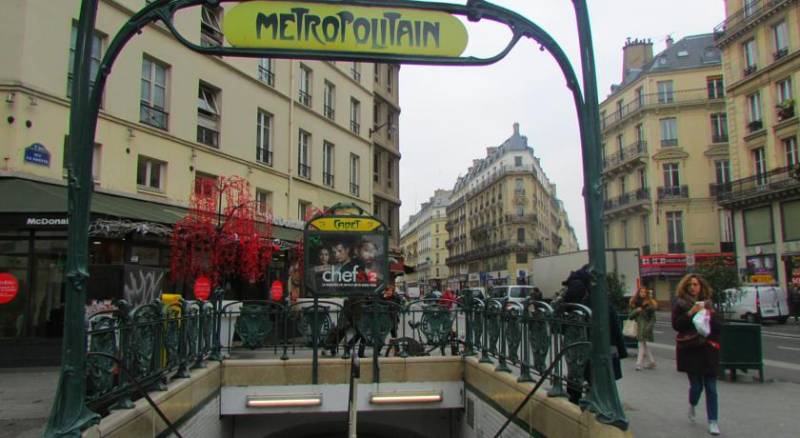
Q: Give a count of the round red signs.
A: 3